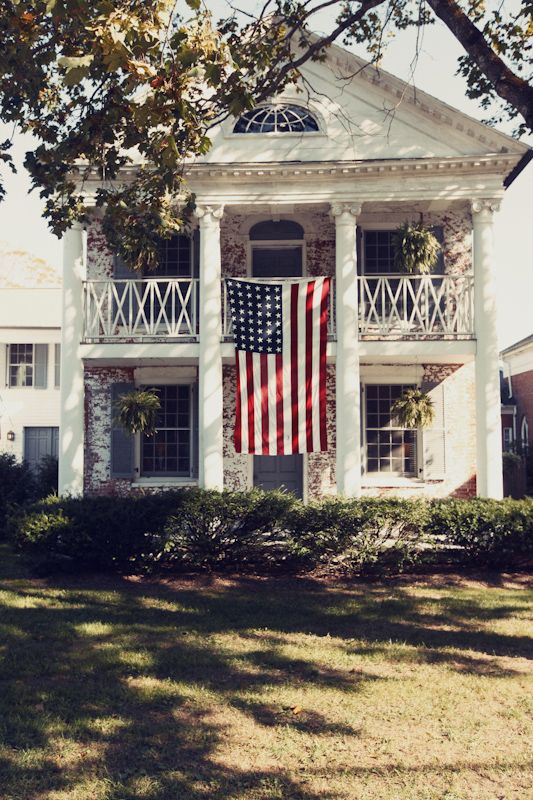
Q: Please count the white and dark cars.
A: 0